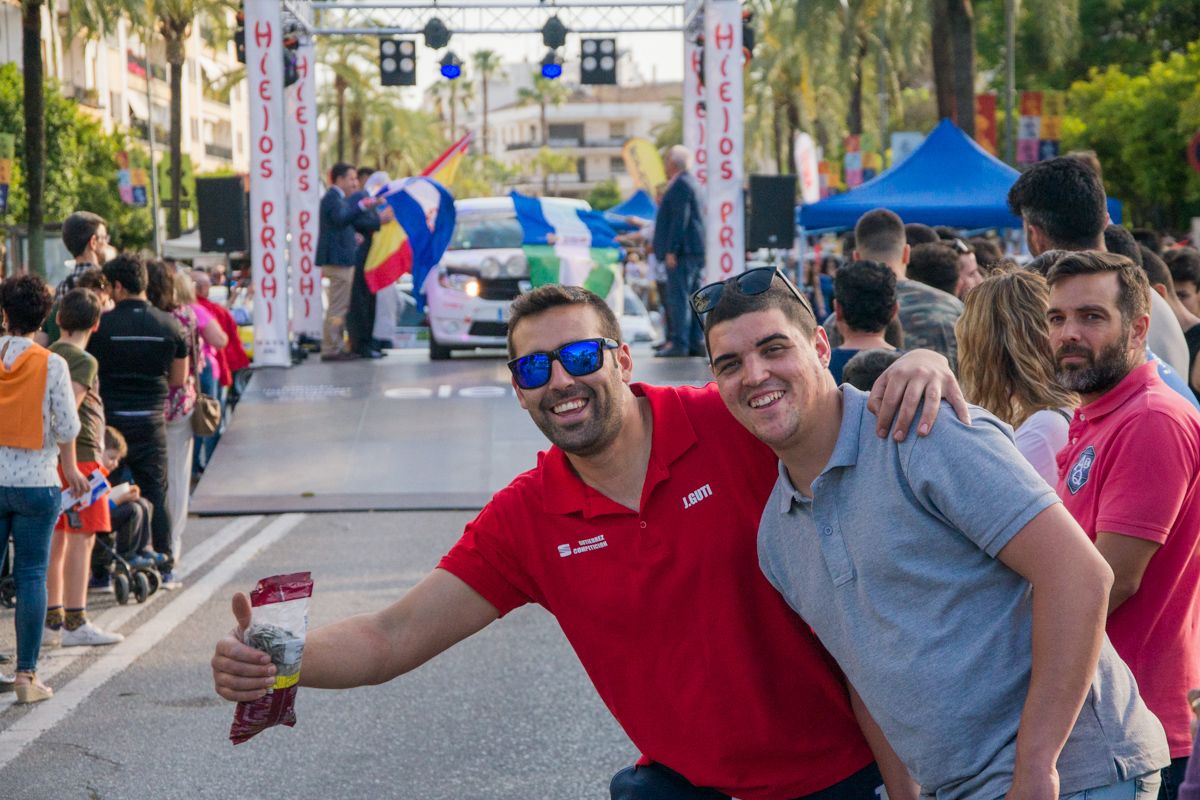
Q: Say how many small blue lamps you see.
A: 2